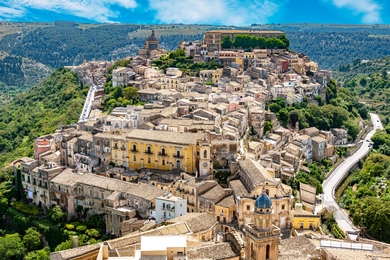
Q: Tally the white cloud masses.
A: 3